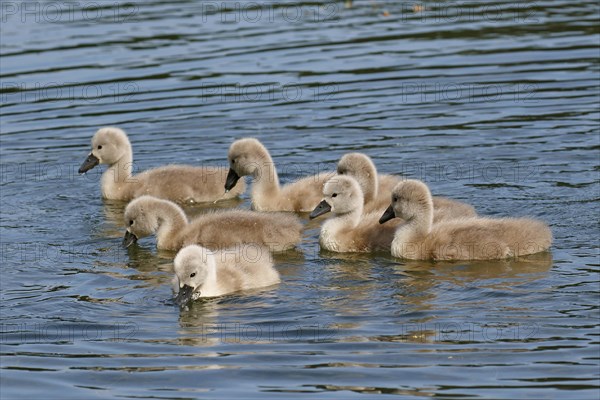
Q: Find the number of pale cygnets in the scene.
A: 7